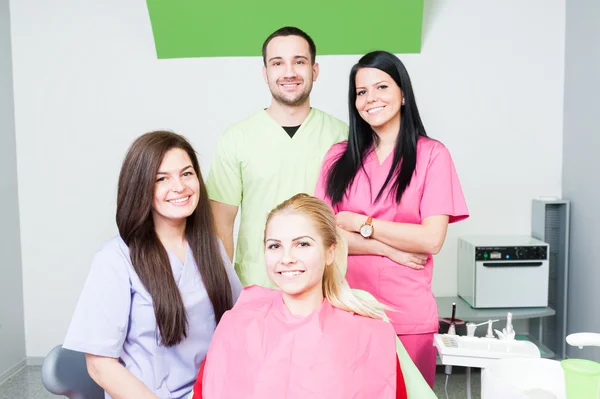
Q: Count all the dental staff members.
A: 3